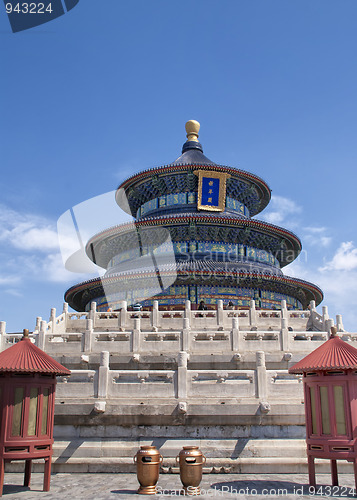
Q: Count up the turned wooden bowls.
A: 0